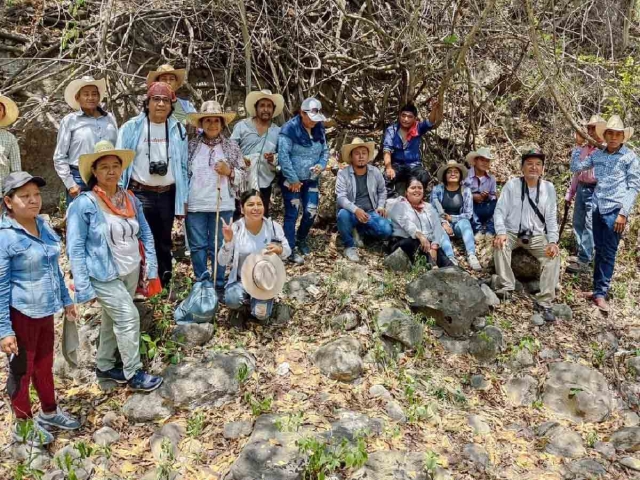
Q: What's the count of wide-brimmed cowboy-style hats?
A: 12